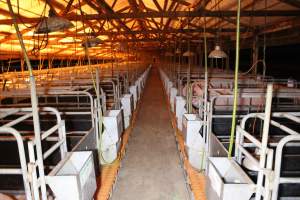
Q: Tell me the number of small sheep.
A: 0